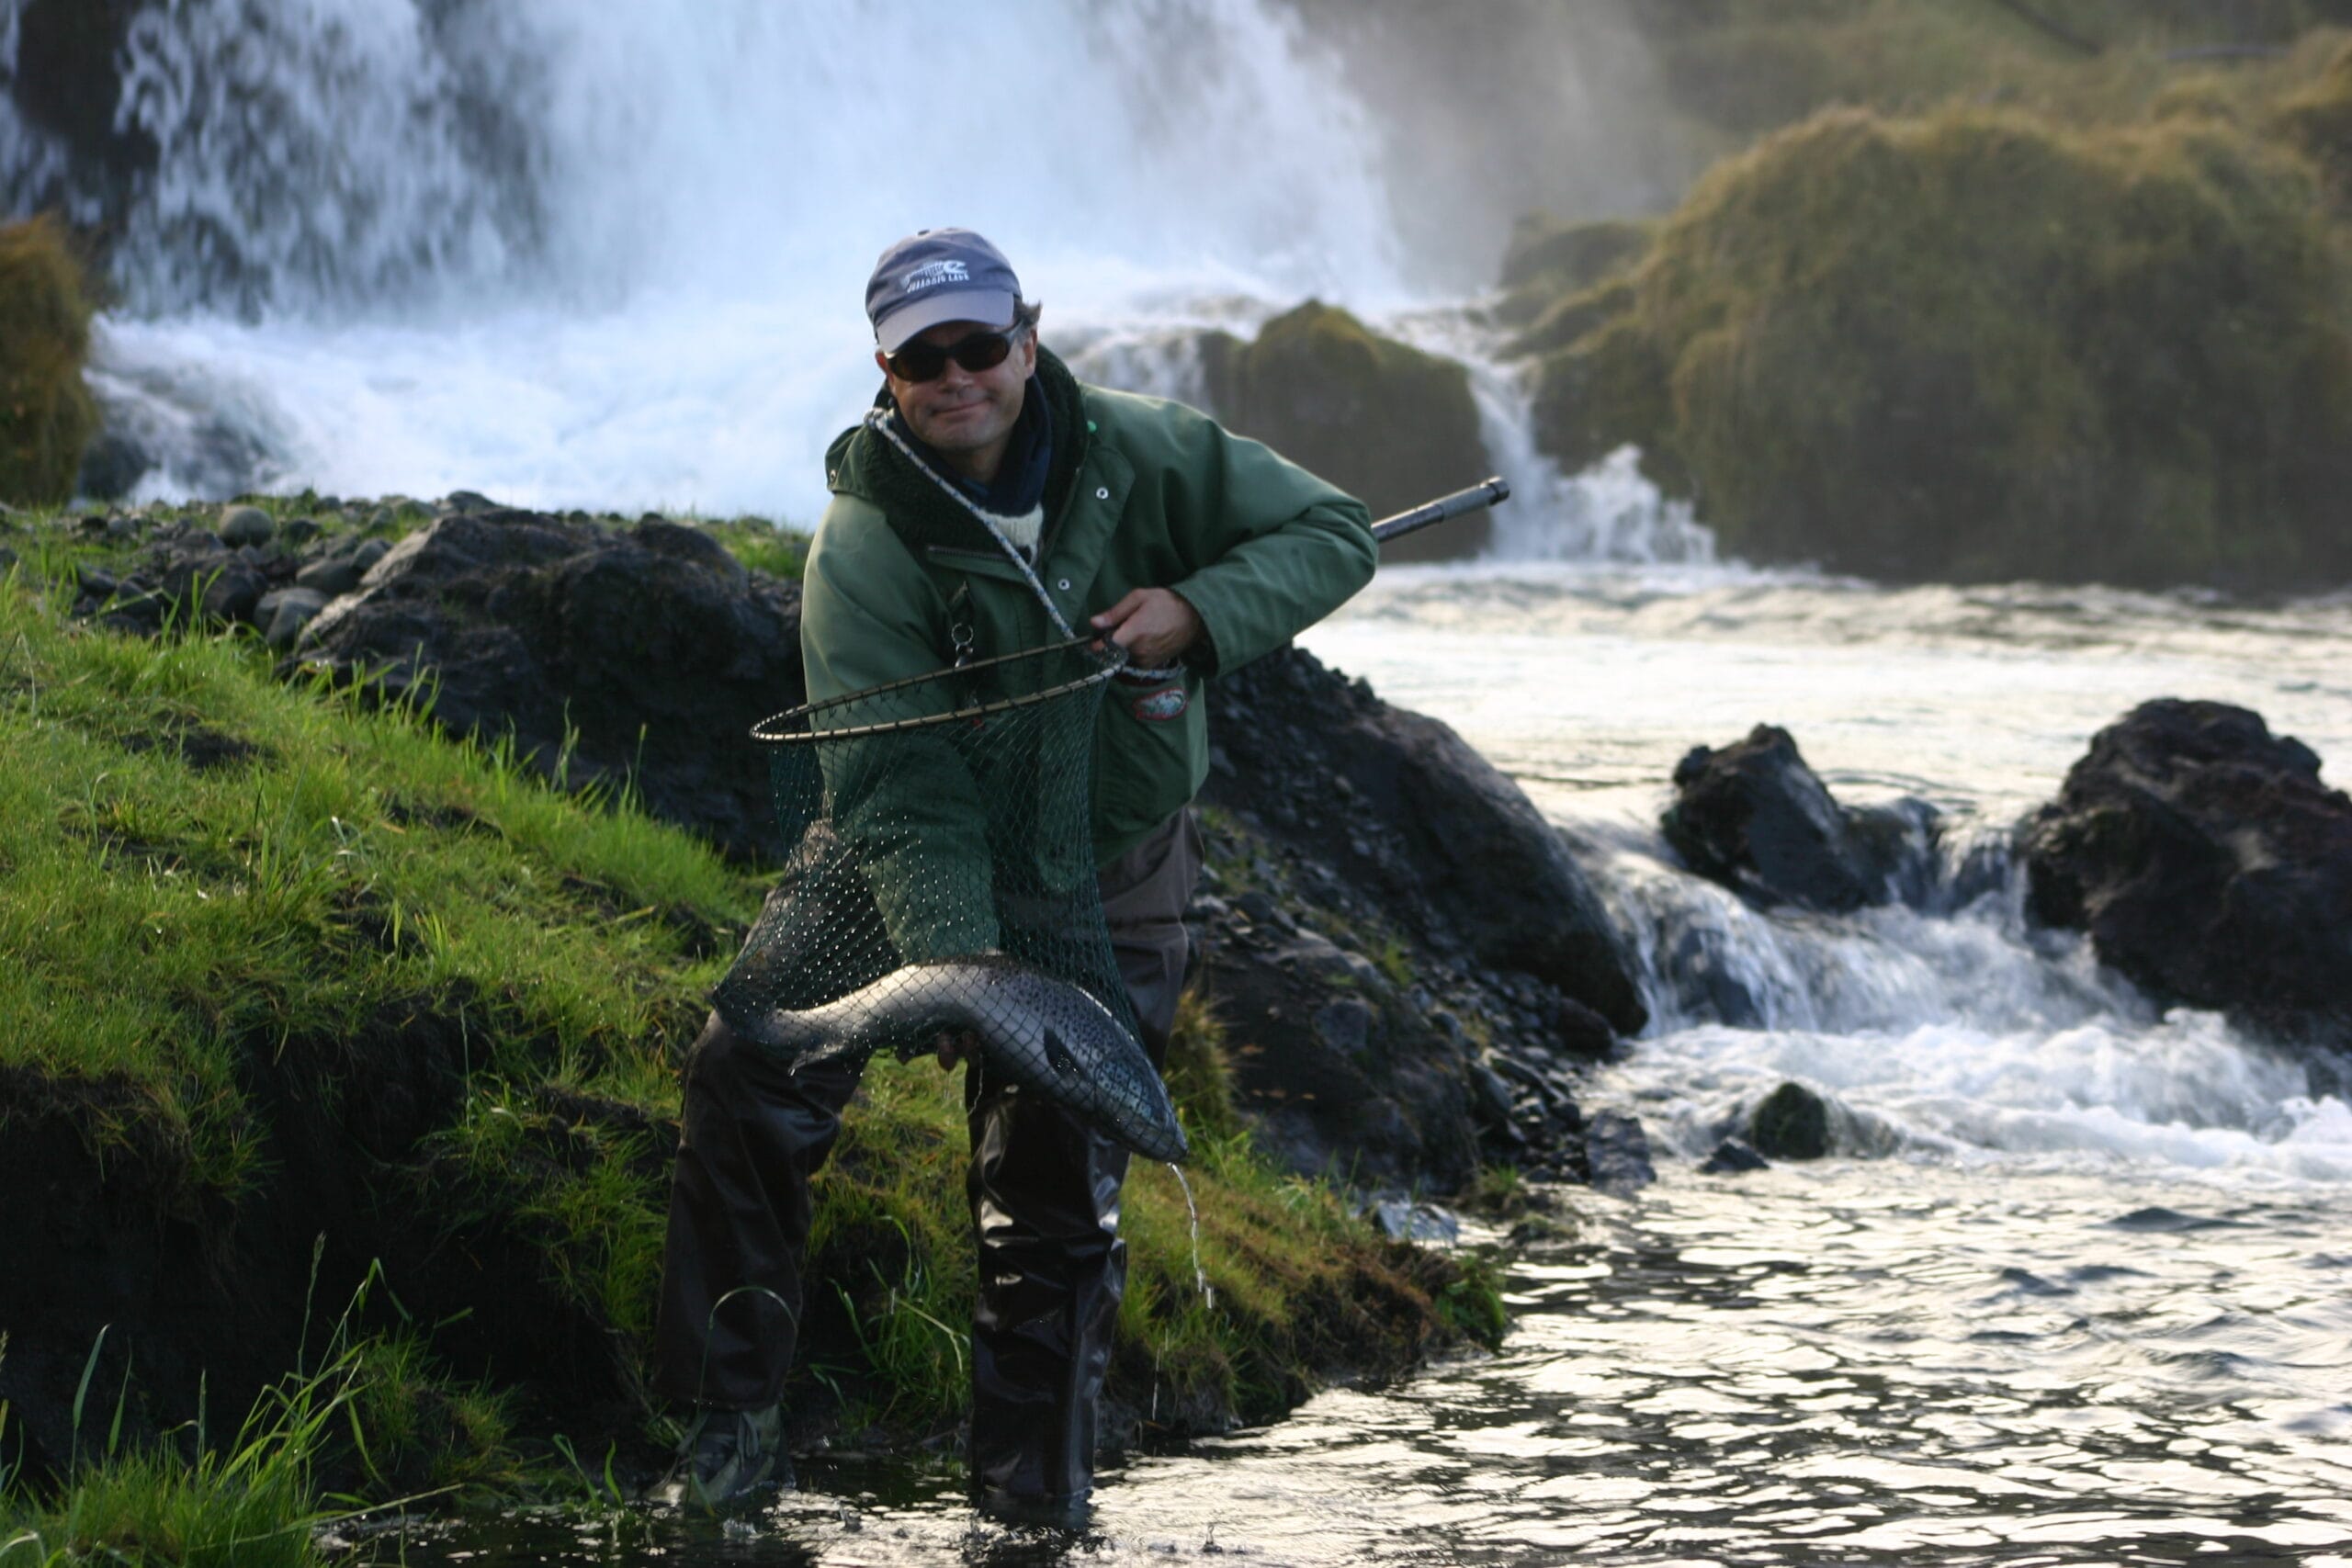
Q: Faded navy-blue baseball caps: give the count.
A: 1